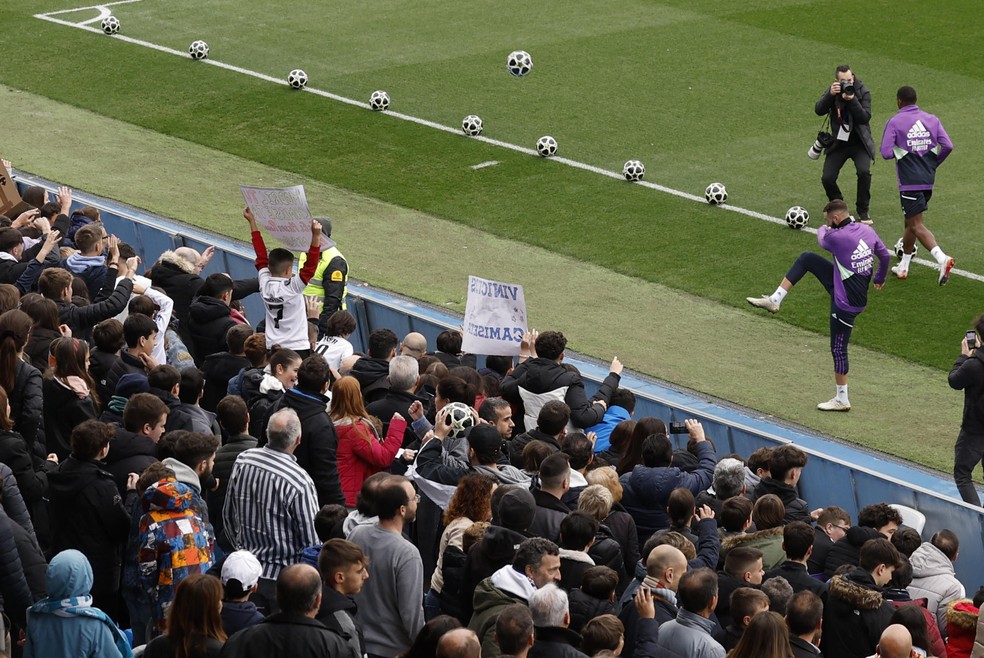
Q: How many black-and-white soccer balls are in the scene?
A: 12